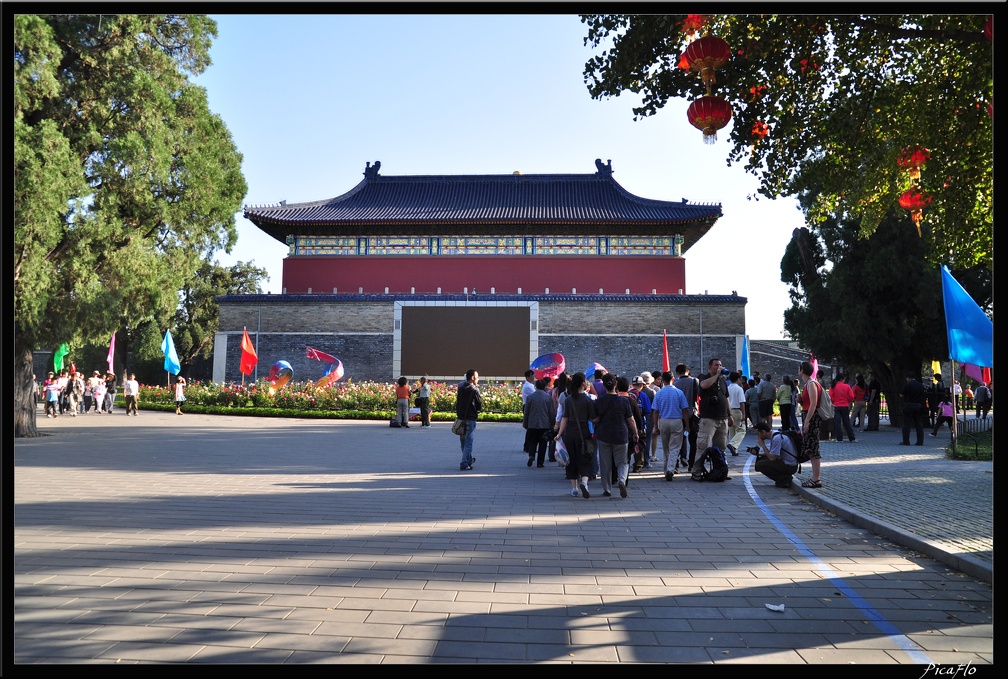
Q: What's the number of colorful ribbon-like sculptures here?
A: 4